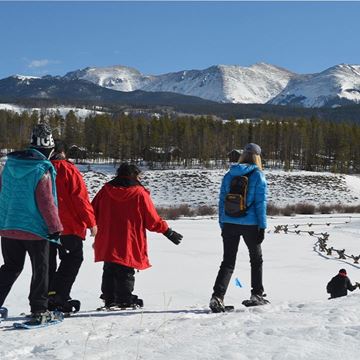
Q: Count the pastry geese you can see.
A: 0